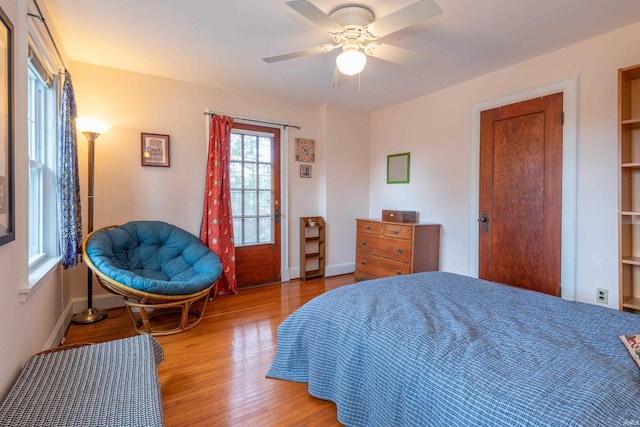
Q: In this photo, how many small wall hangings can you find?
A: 4